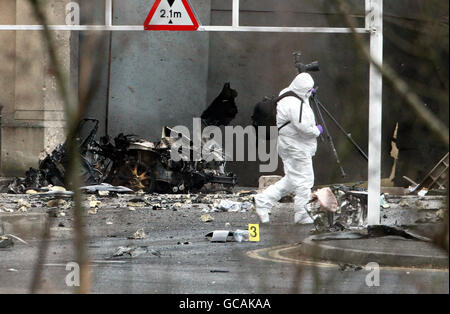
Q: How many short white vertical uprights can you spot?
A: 2